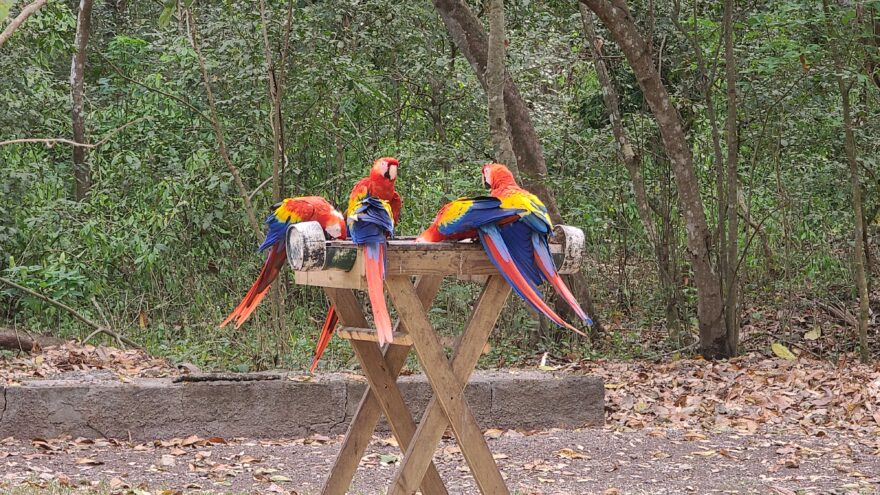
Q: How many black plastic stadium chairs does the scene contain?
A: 0